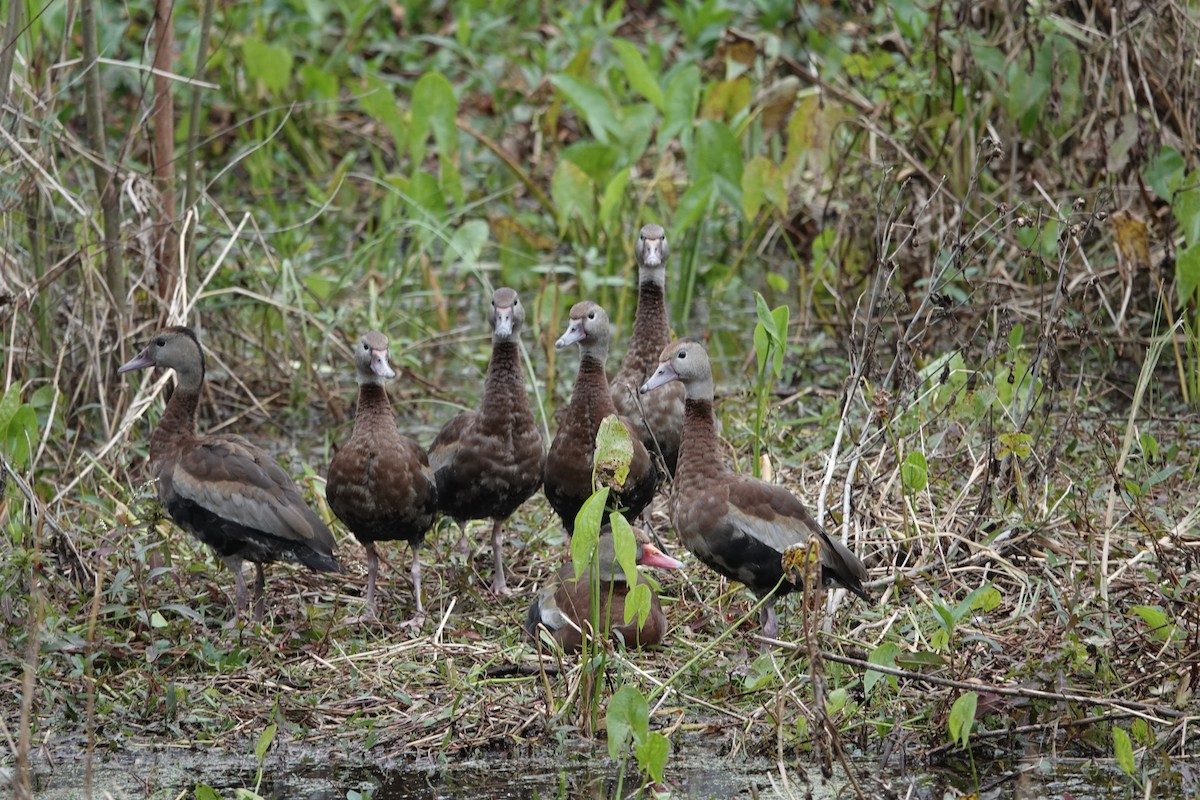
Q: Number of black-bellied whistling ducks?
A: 7